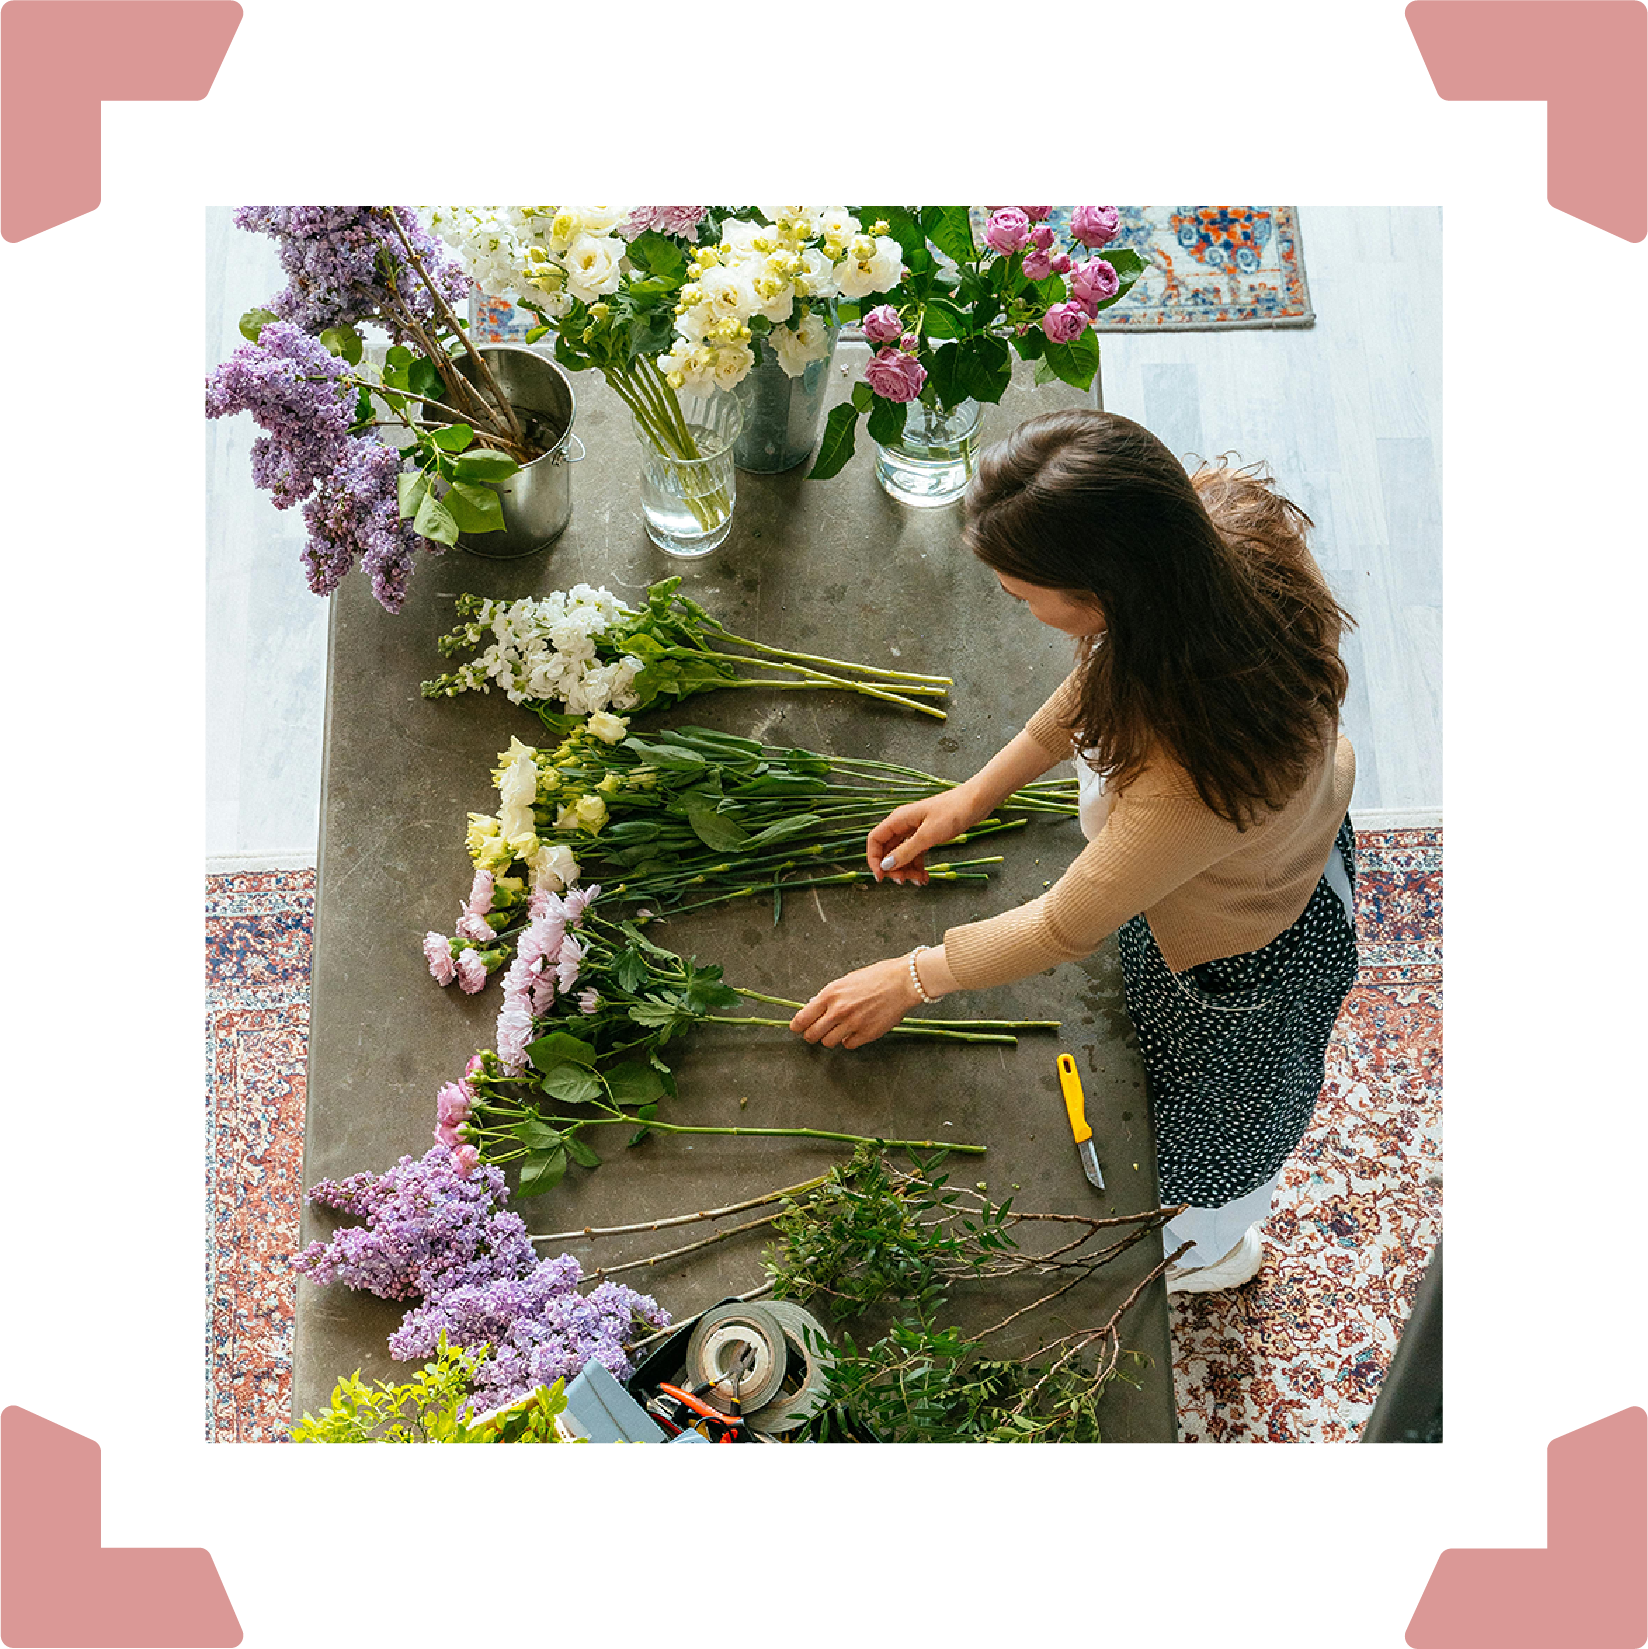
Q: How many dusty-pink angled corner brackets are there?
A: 4